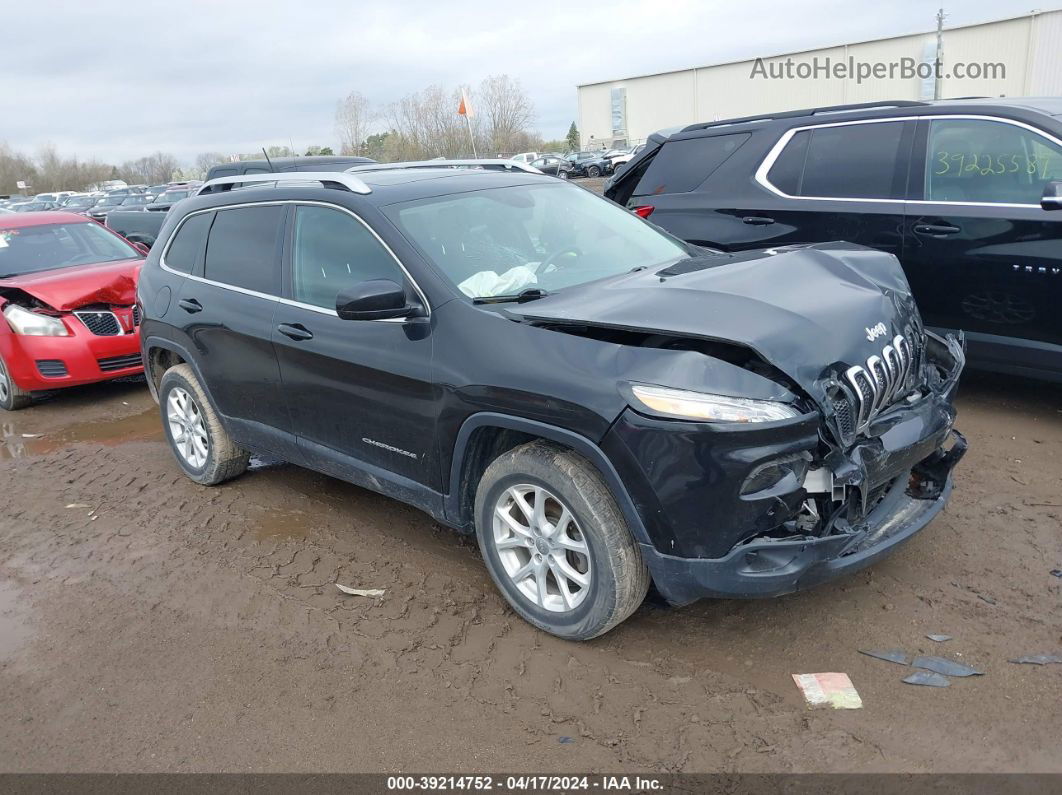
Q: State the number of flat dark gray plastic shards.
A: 5